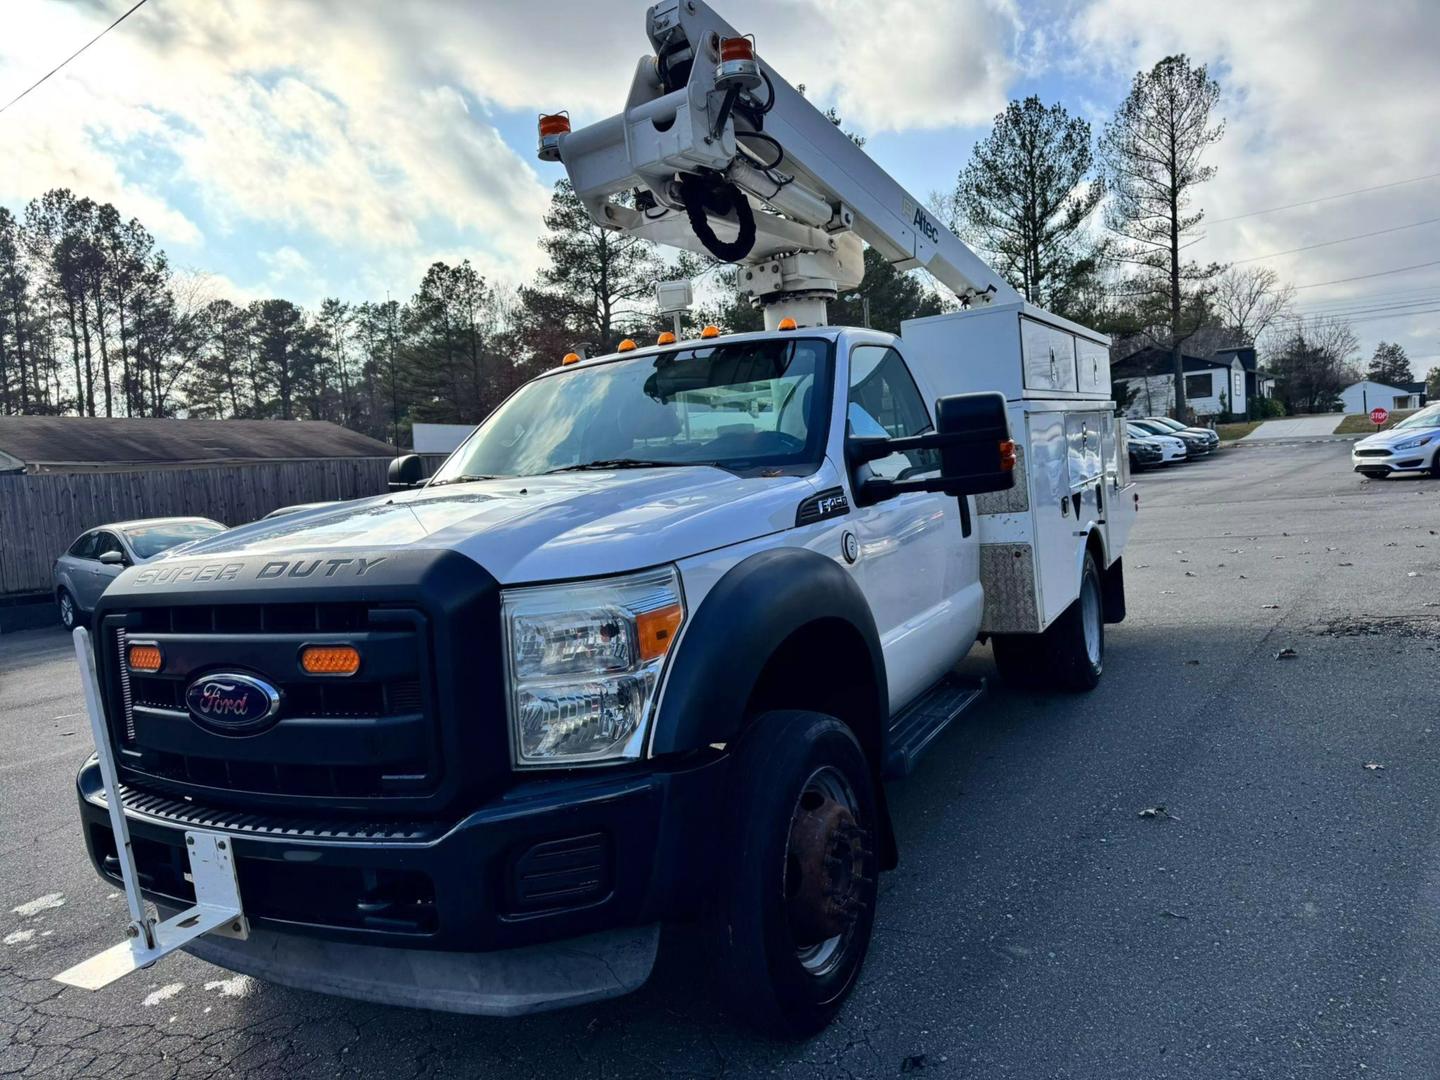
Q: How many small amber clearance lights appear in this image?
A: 5